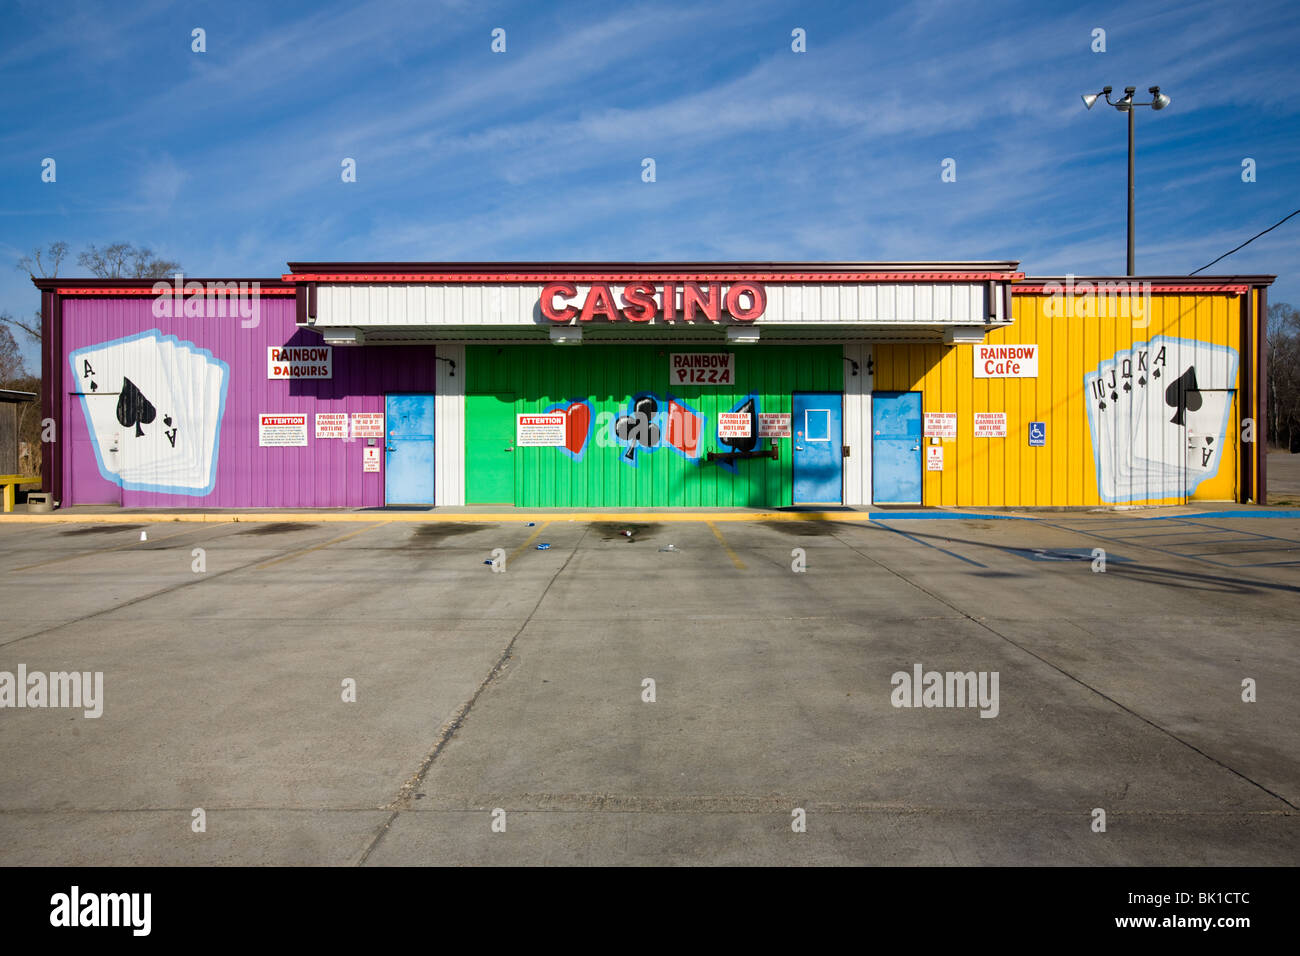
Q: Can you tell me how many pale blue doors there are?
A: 3